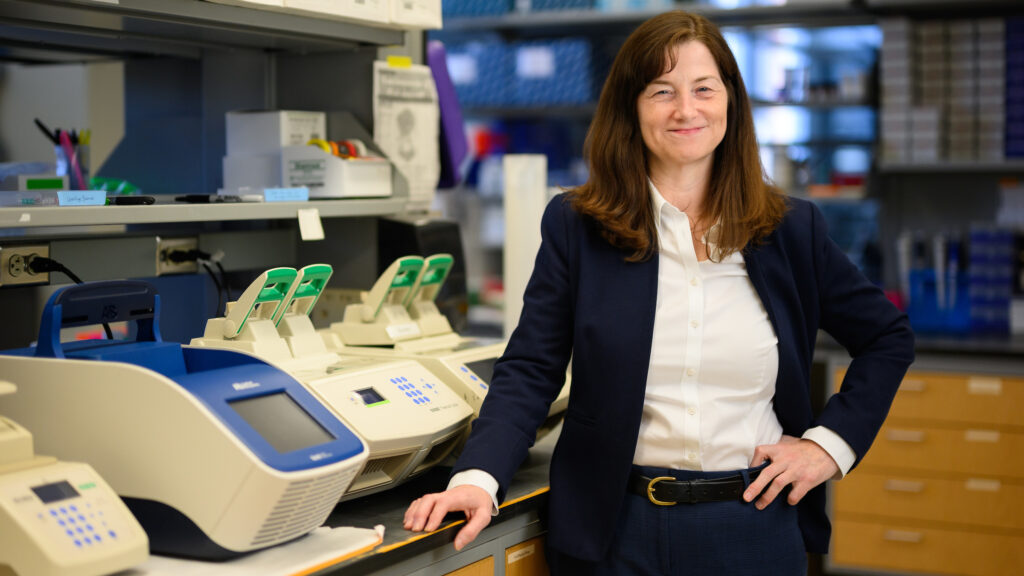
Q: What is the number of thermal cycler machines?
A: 4